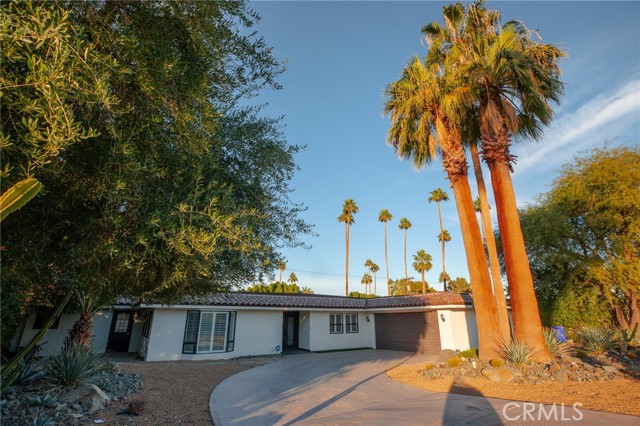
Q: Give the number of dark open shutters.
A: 2